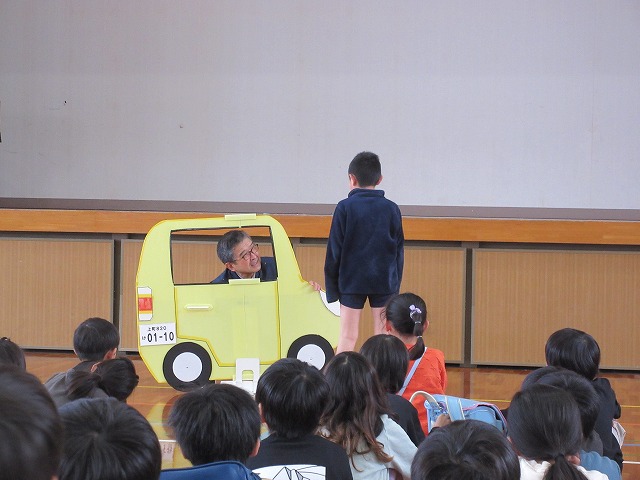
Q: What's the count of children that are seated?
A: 15